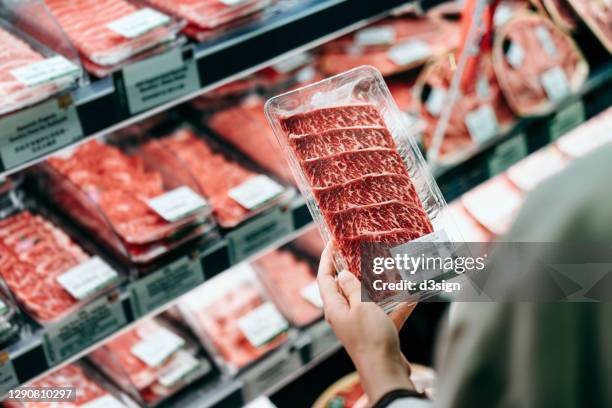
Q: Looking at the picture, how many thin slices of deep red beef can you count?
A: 6